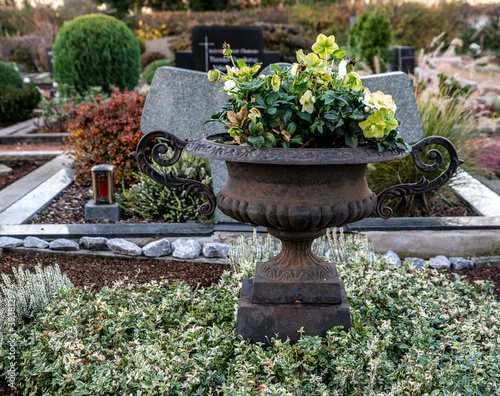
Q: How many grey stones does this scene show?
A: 12